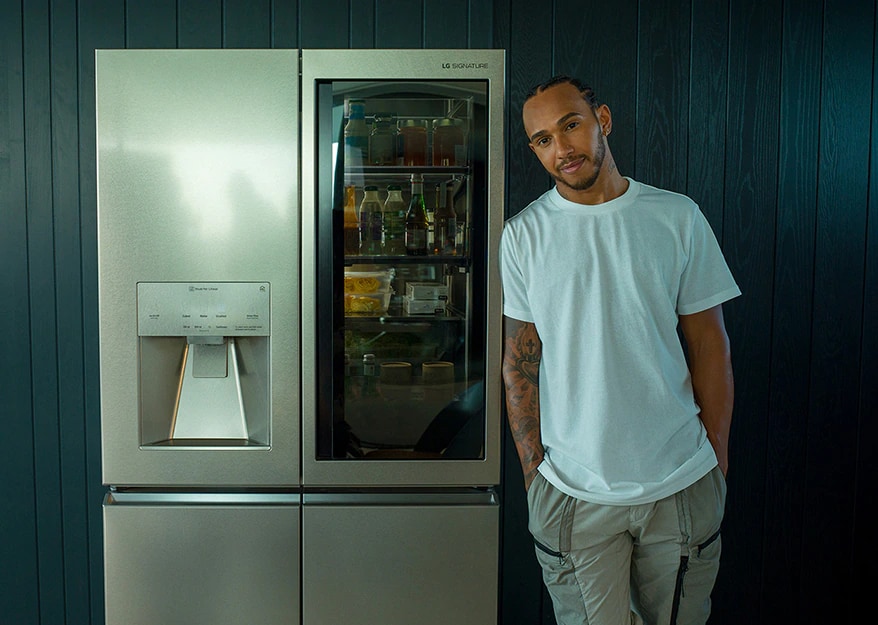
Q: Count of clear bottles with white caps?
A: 0